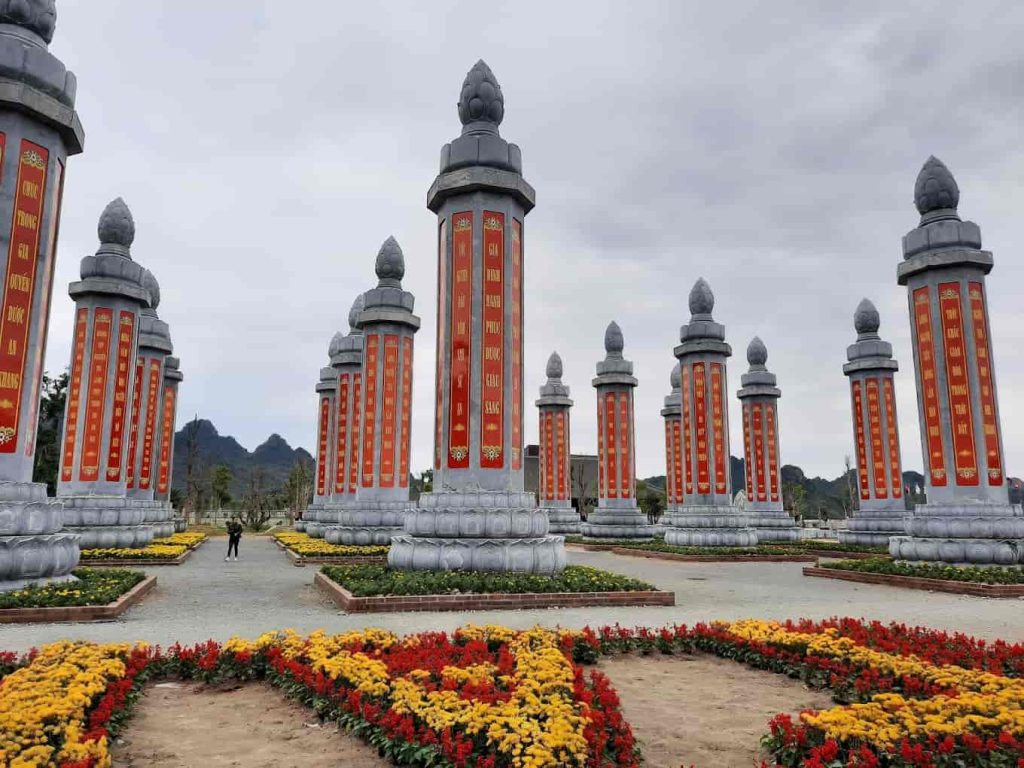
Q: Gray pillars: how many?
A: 15